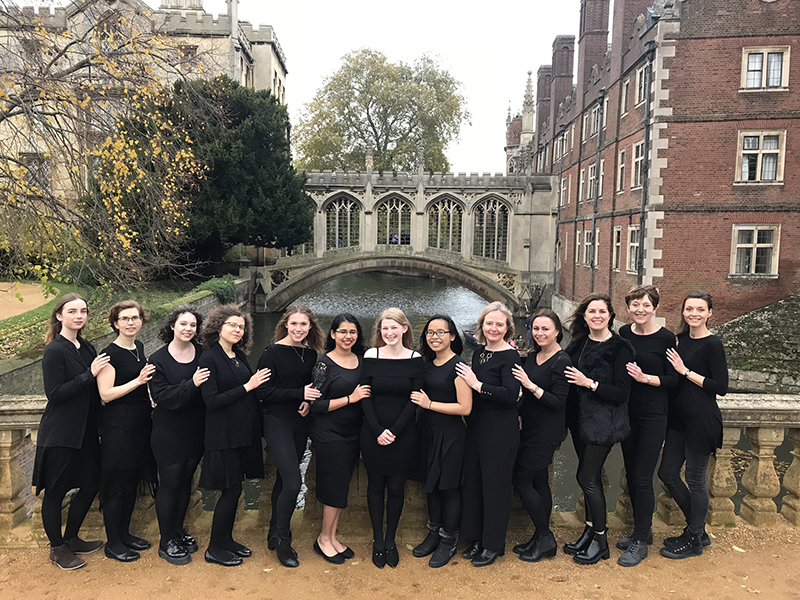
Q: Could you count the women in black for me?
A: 13